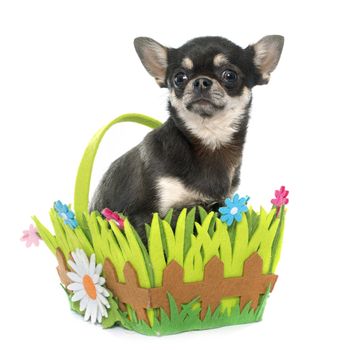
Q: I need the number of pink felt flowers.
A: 3